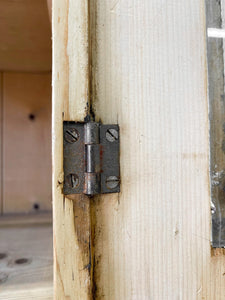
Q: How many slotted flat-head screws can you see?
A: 4